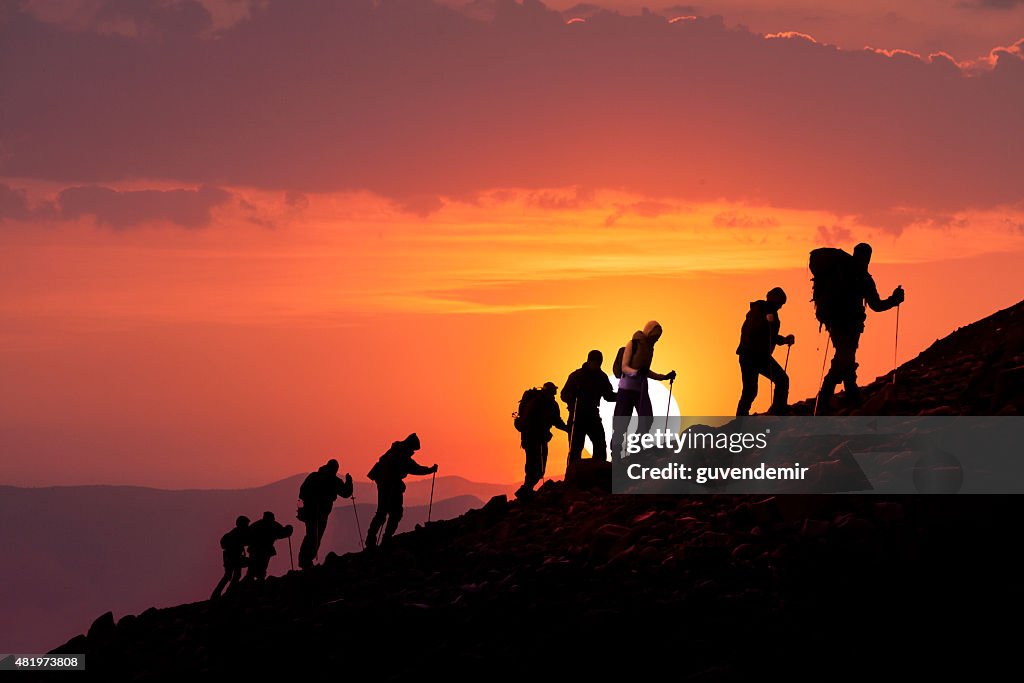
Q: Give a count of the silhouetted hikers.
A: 9